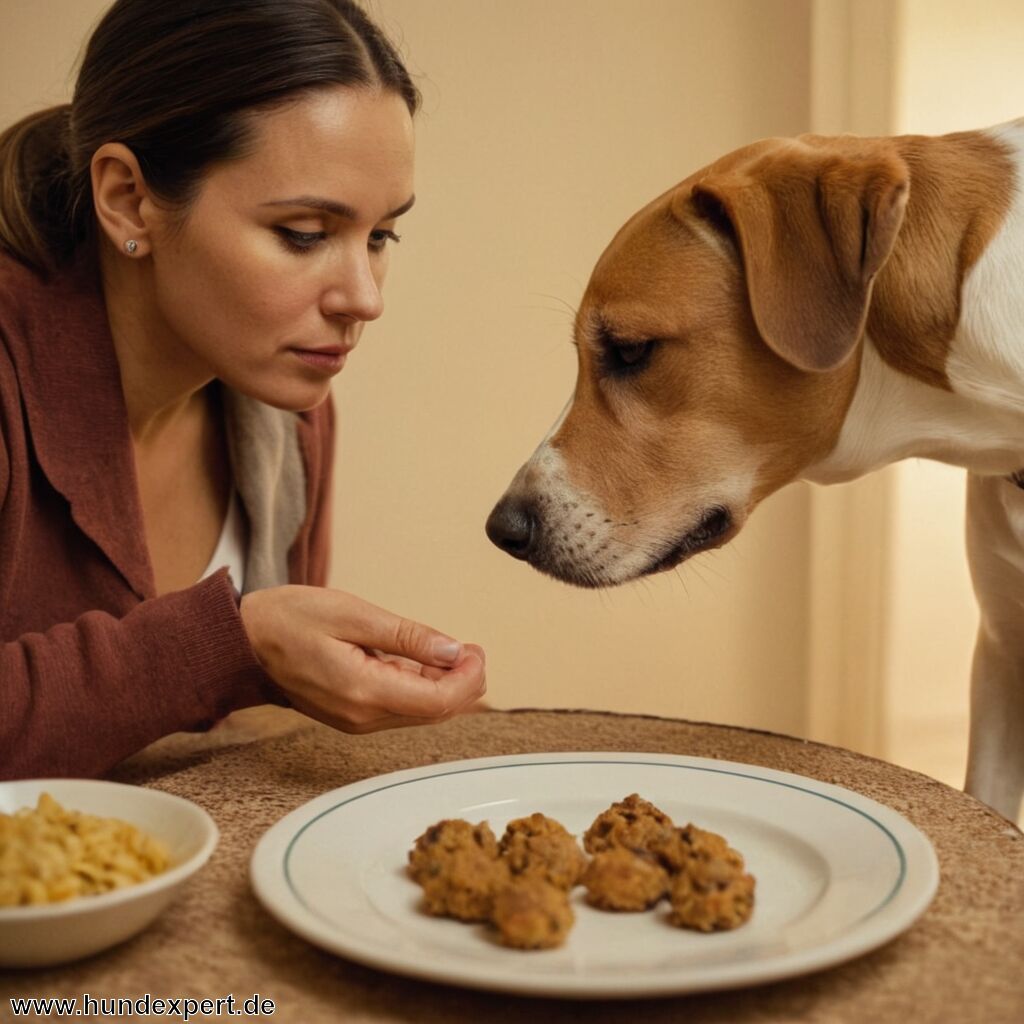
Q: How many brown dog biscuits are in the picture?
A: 8